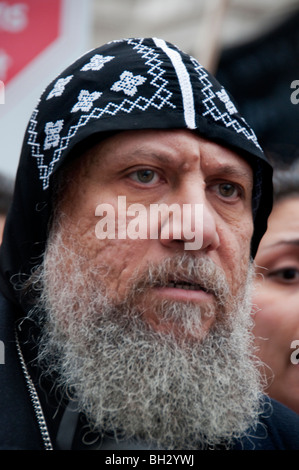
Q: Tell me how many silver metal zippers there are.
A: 1